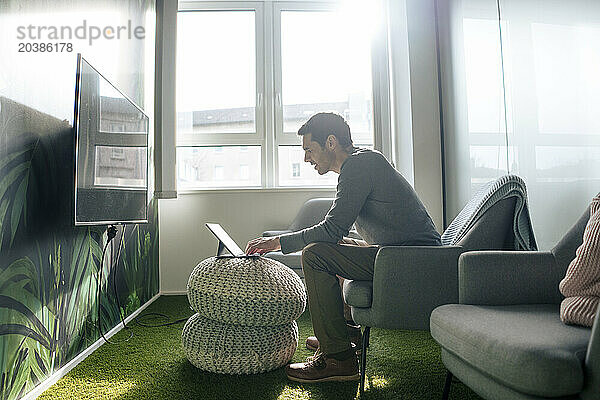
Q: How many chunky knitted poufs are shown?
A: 2